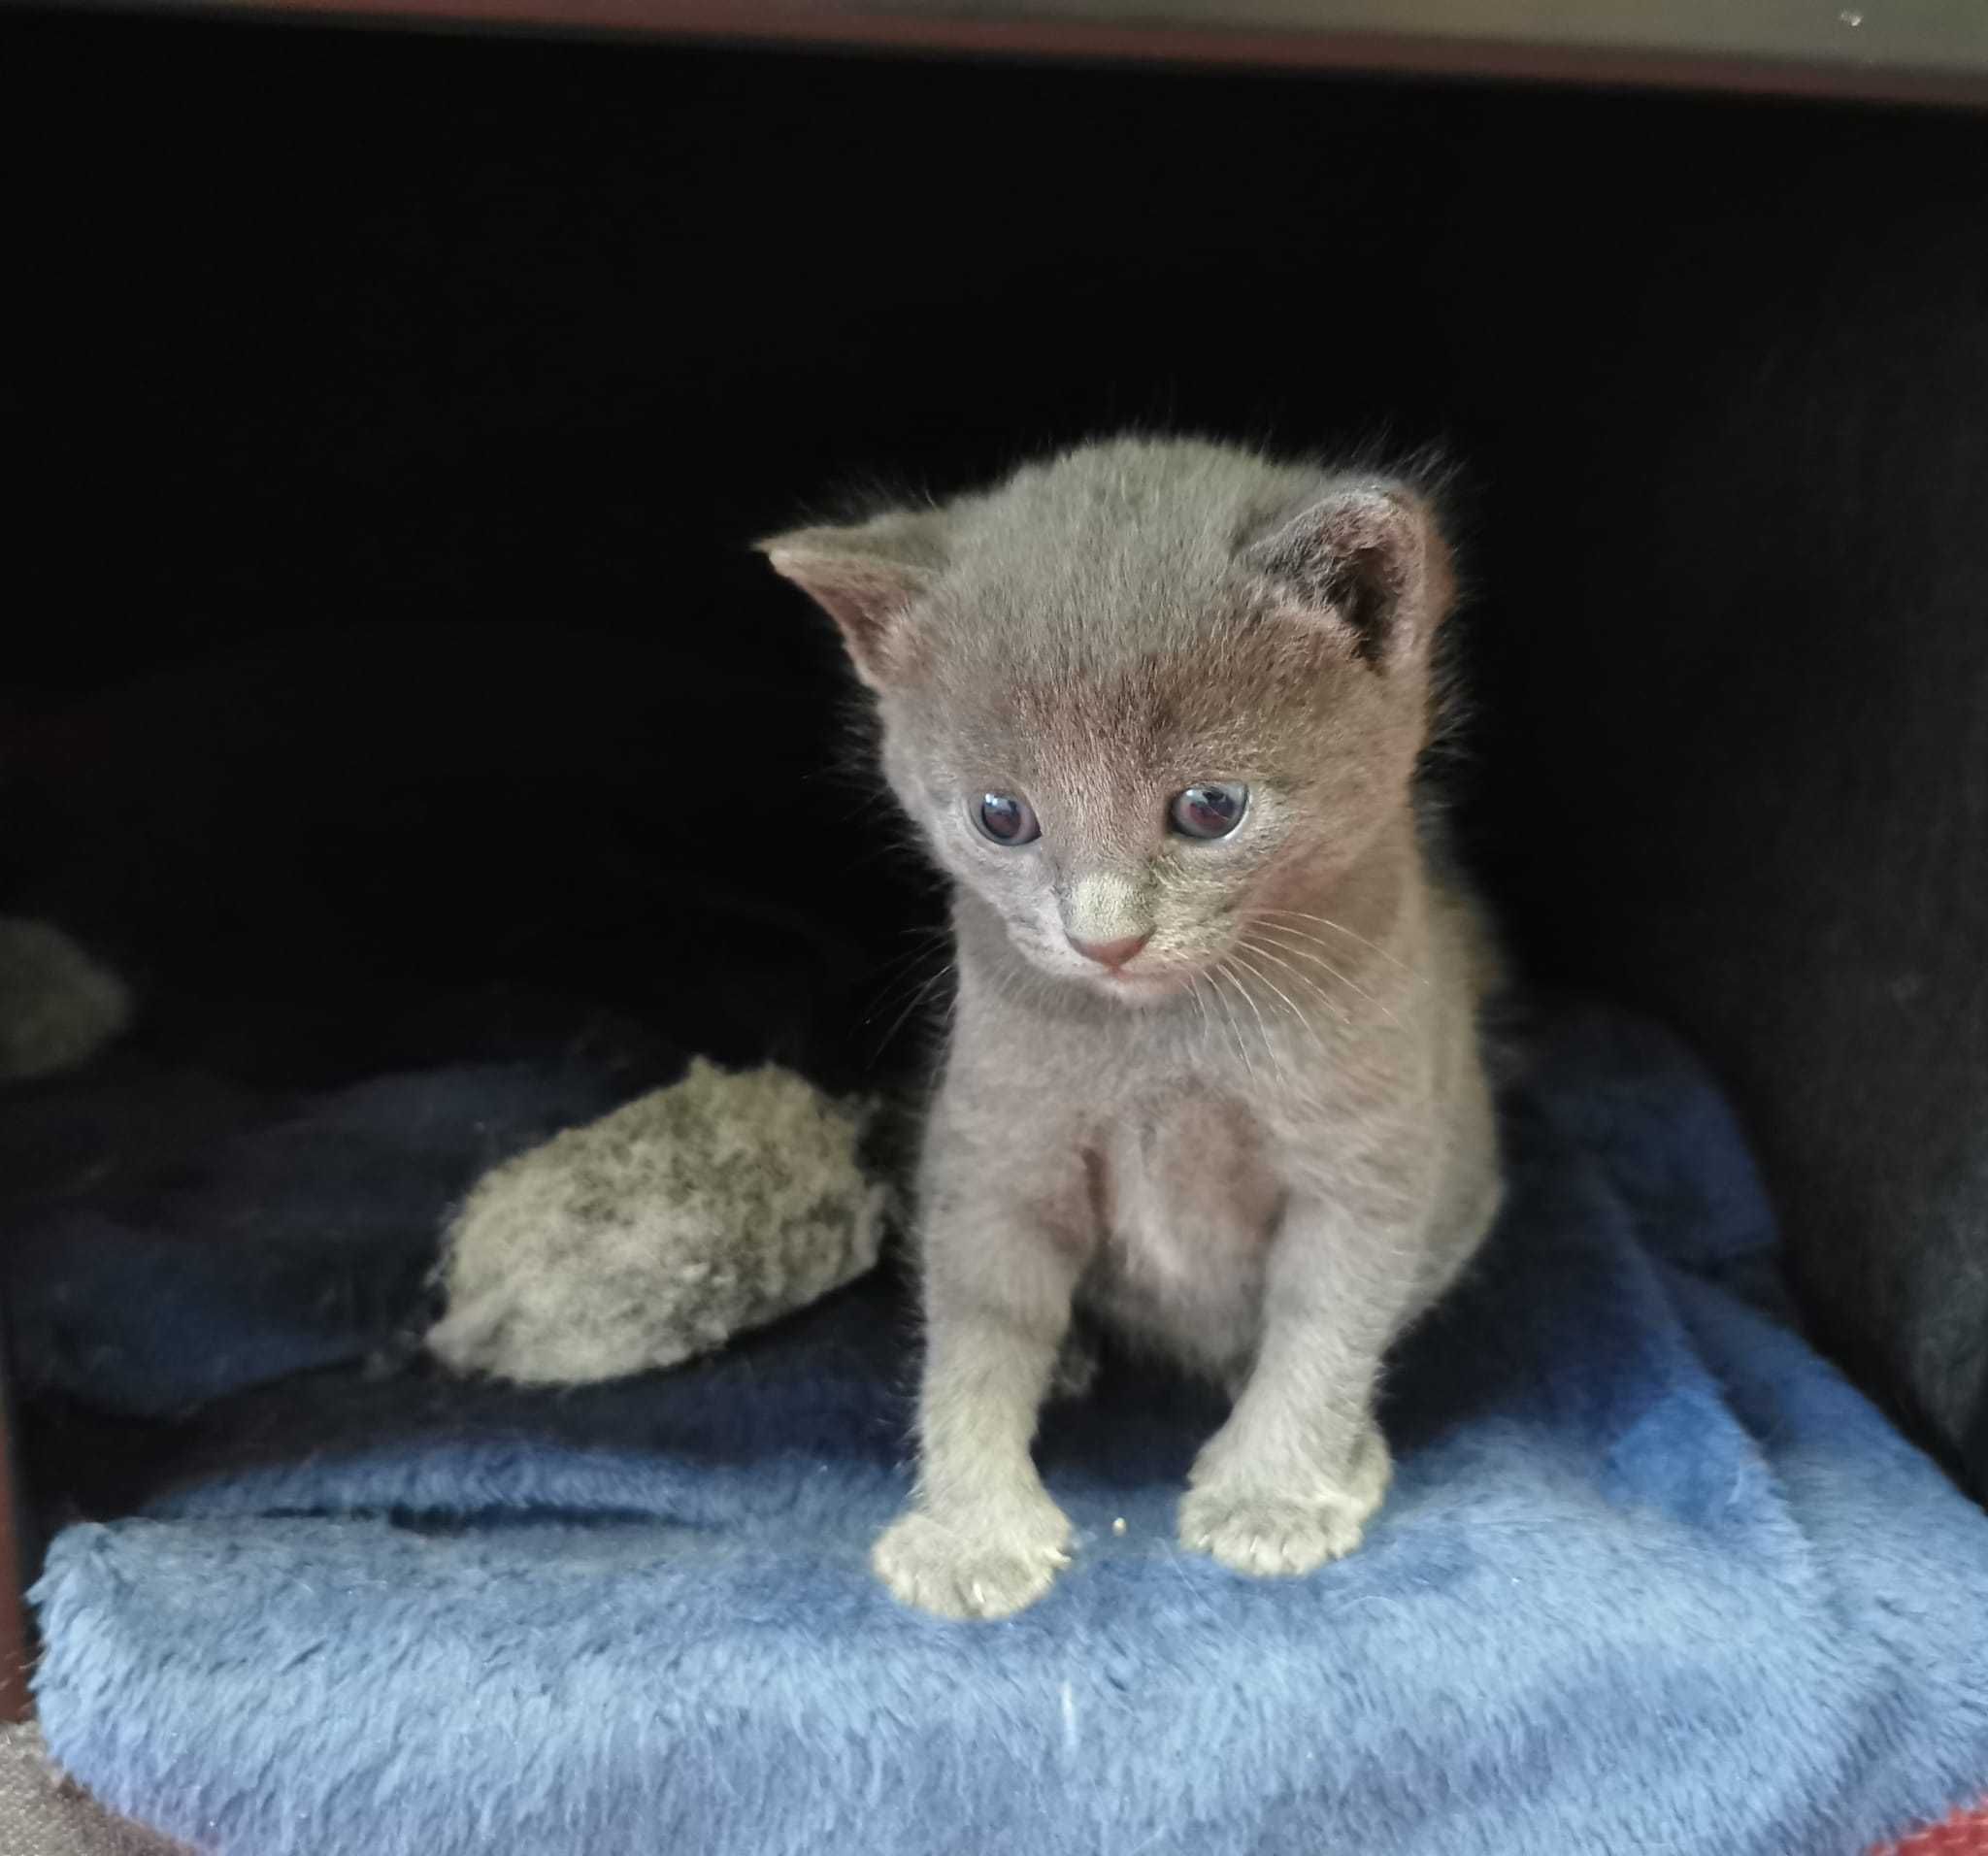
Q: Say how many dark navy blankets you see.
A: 1